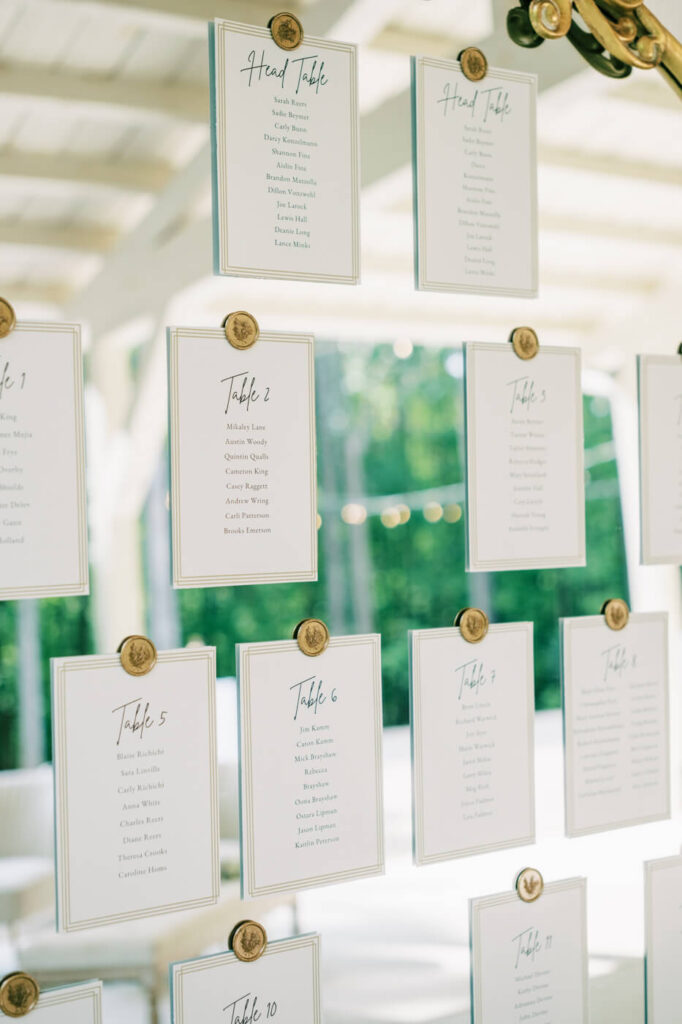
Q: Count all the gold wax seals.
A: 12